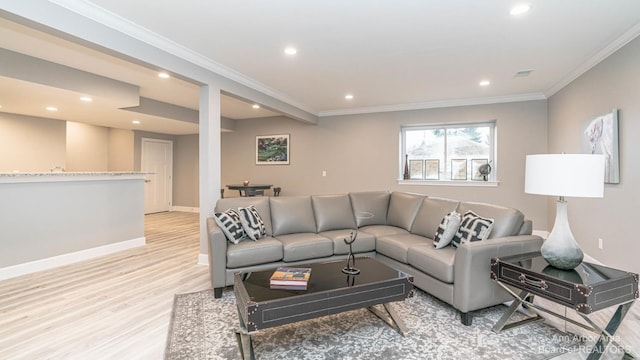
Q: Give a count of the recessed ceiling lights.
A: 9